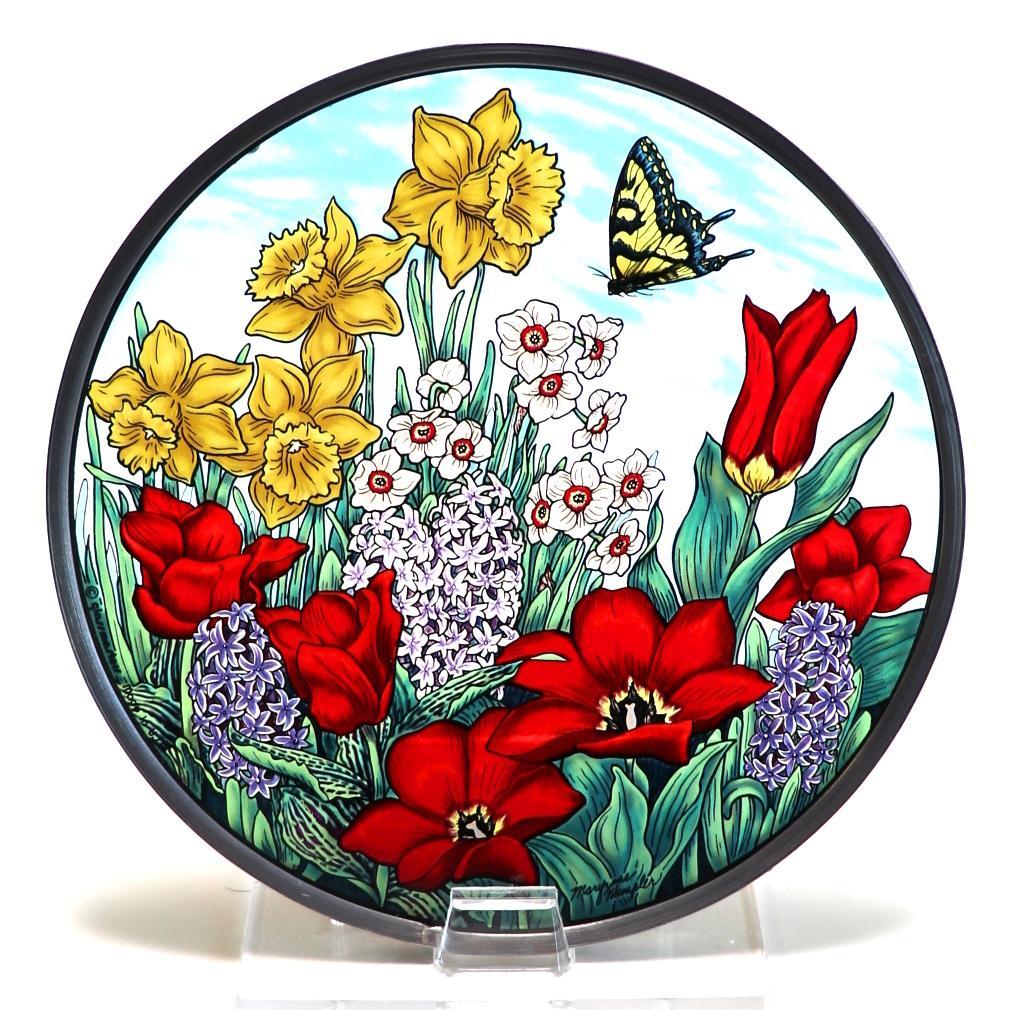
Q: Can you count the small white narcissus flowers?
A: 12